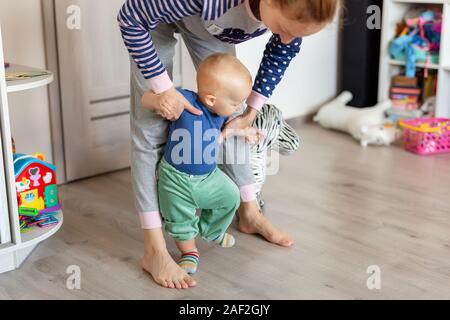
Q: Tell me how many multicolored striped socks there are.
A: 2